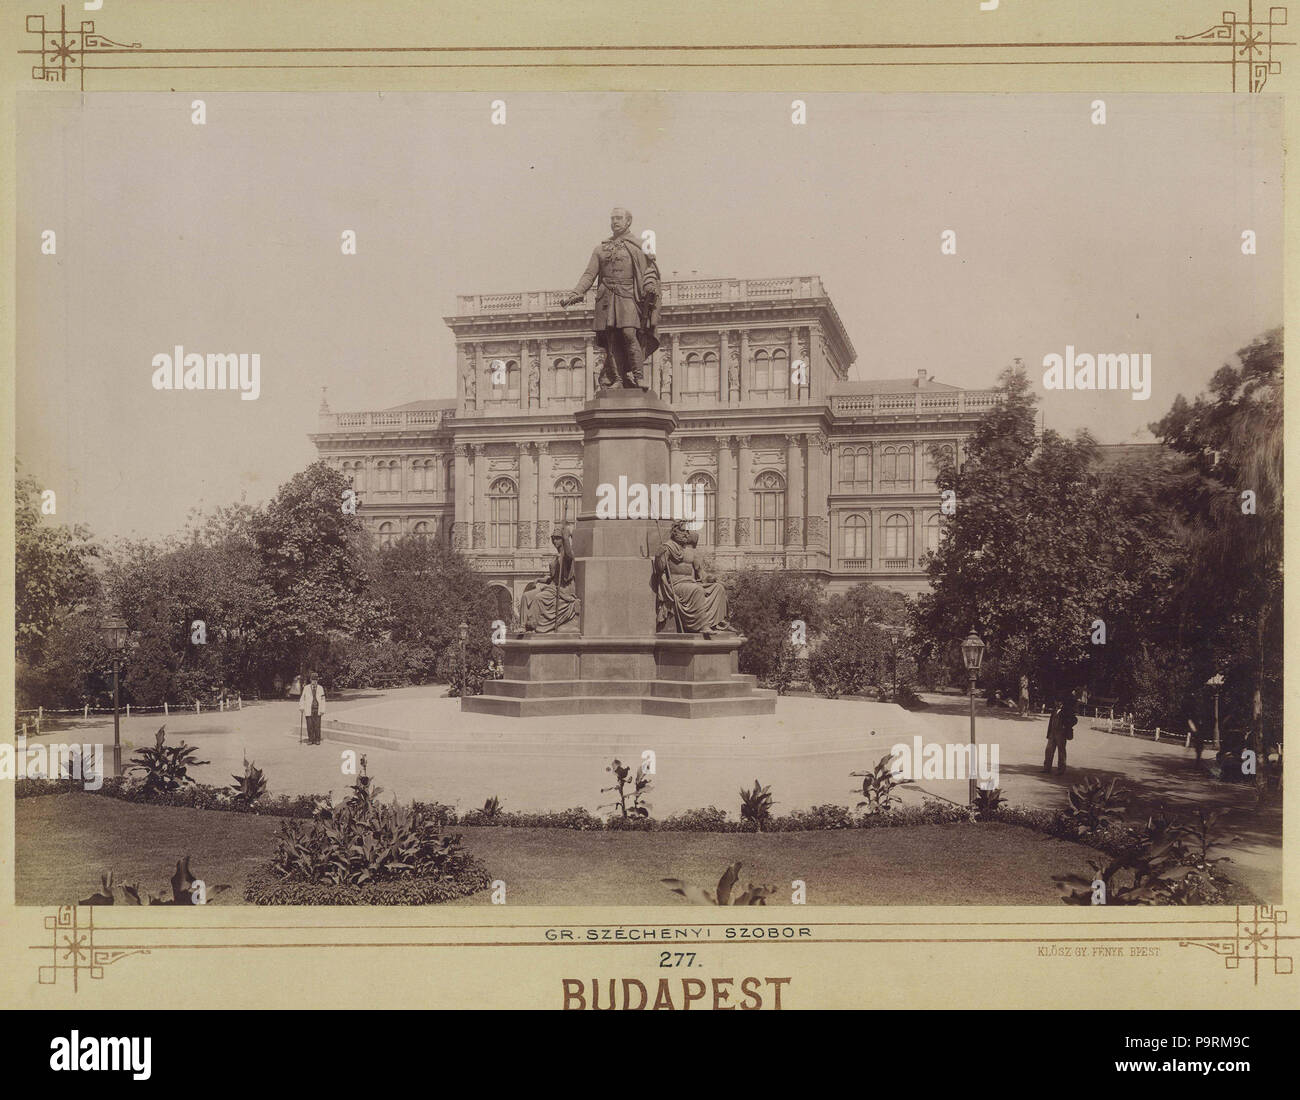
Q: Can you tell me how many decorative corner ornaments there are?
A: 4